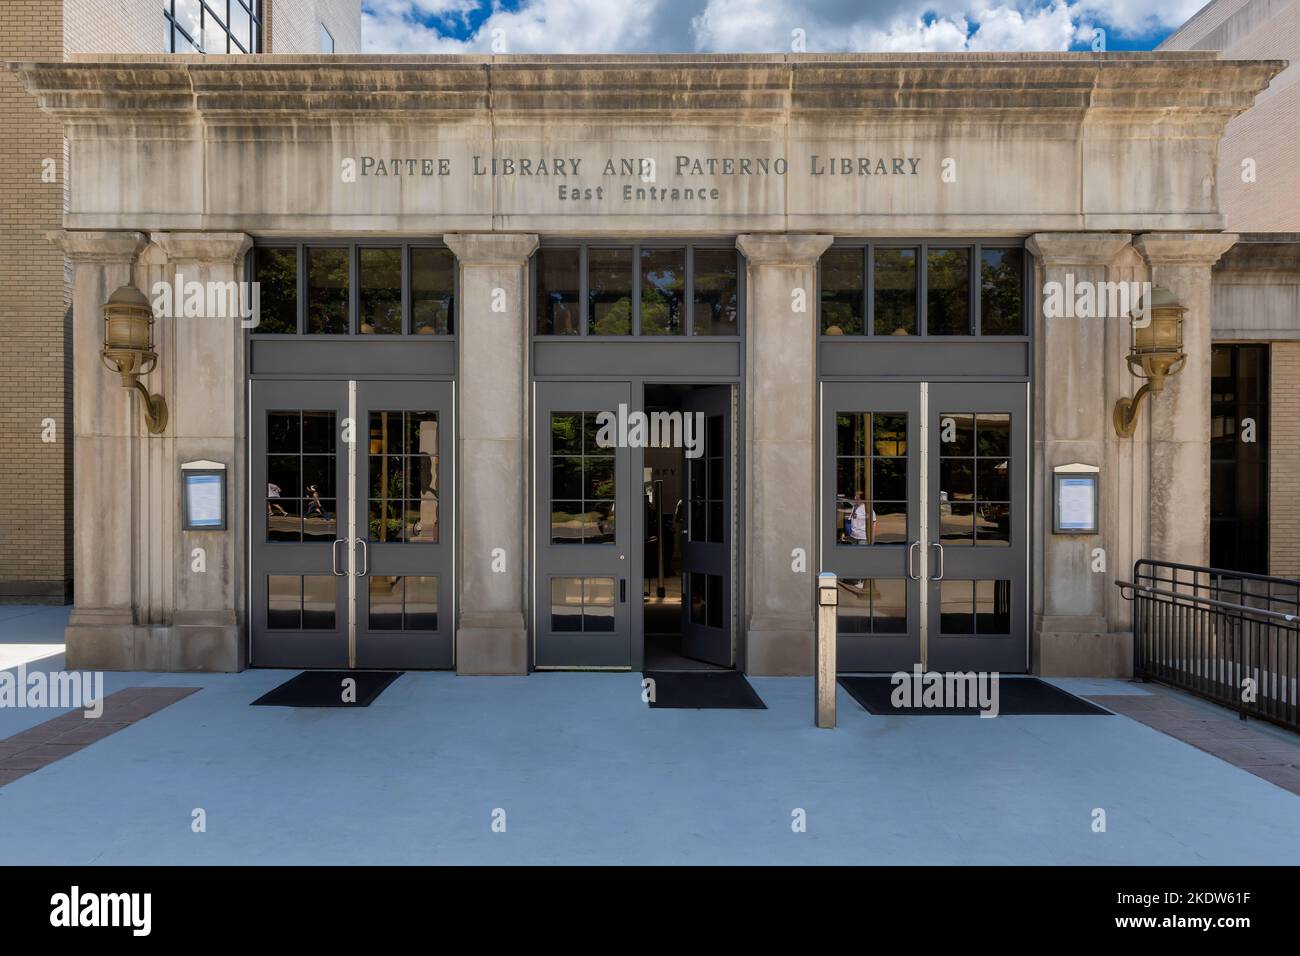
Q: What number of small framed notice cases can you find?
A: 2